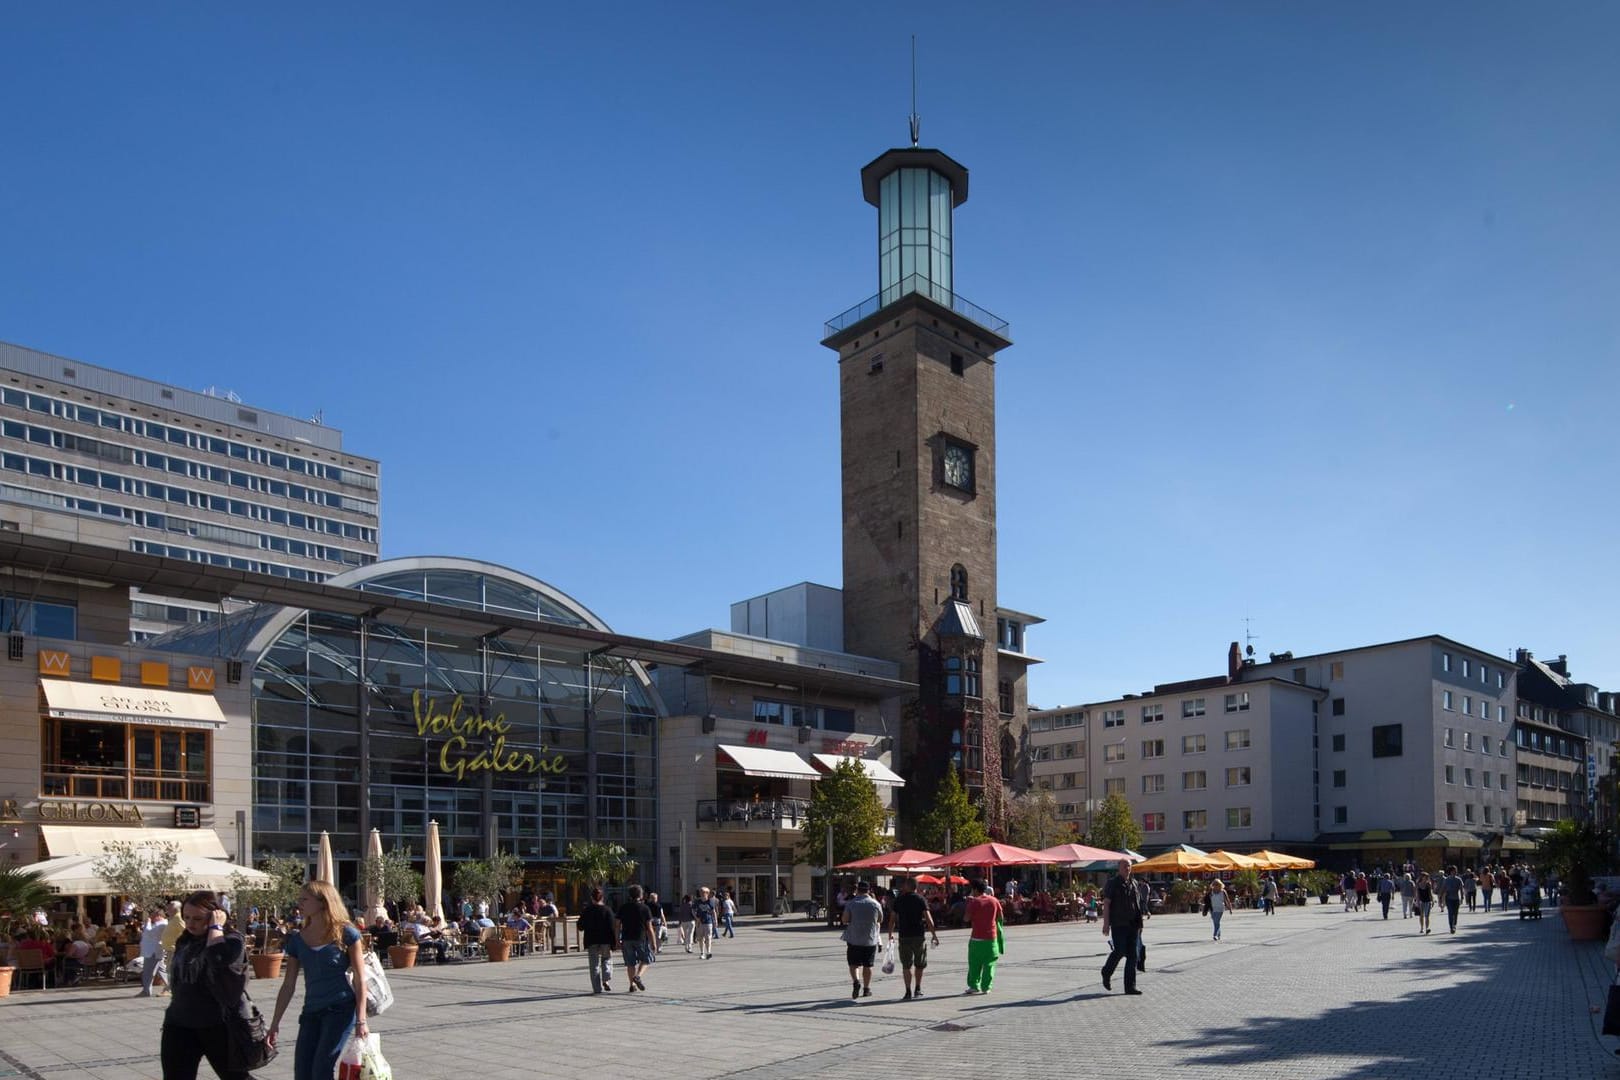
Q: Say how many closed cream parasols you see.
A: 3